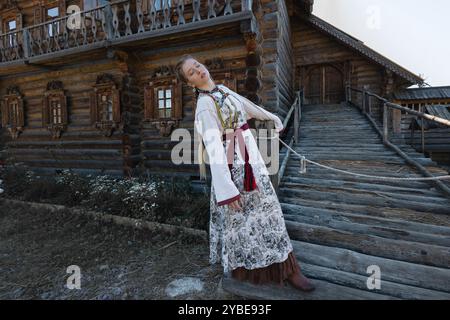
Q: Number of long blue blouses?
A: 0